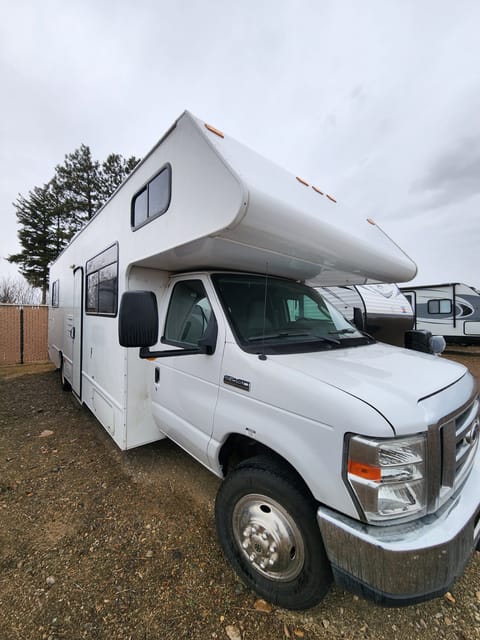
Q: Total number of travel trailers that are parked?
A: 2